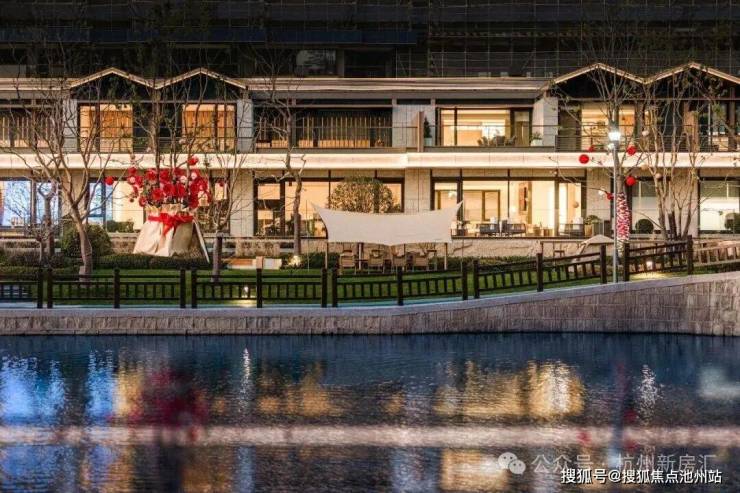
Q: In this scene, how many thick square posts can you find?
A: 15